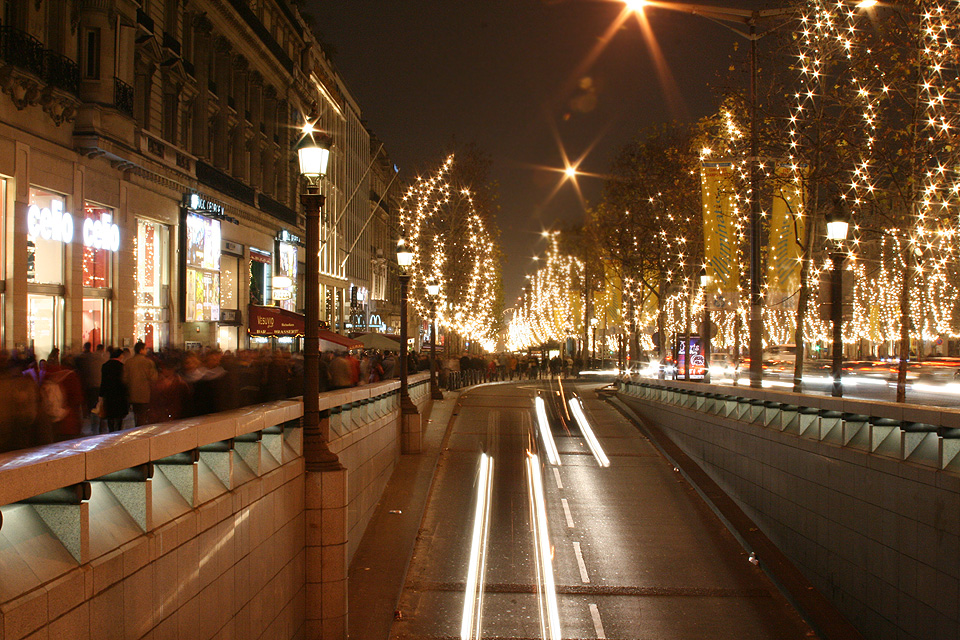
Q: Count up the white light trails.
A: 4